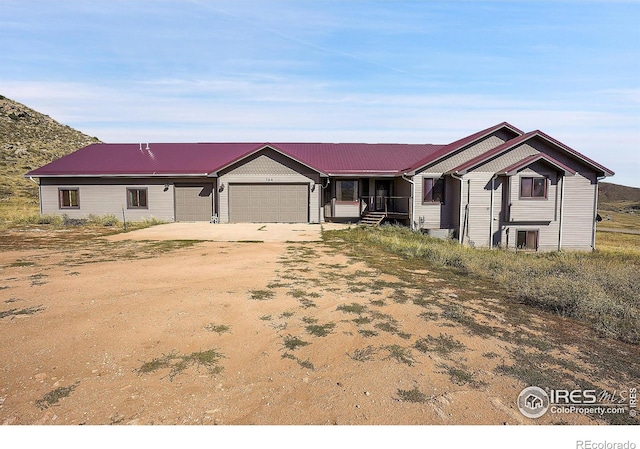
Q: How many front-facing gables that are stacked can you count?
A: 3